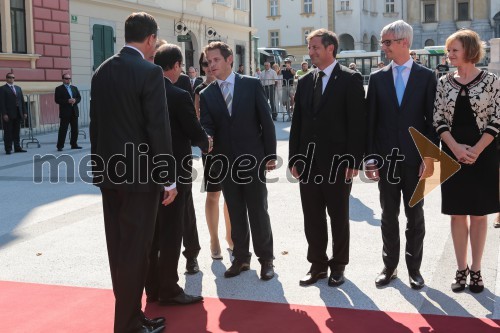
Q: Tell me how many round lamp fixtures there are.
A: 2